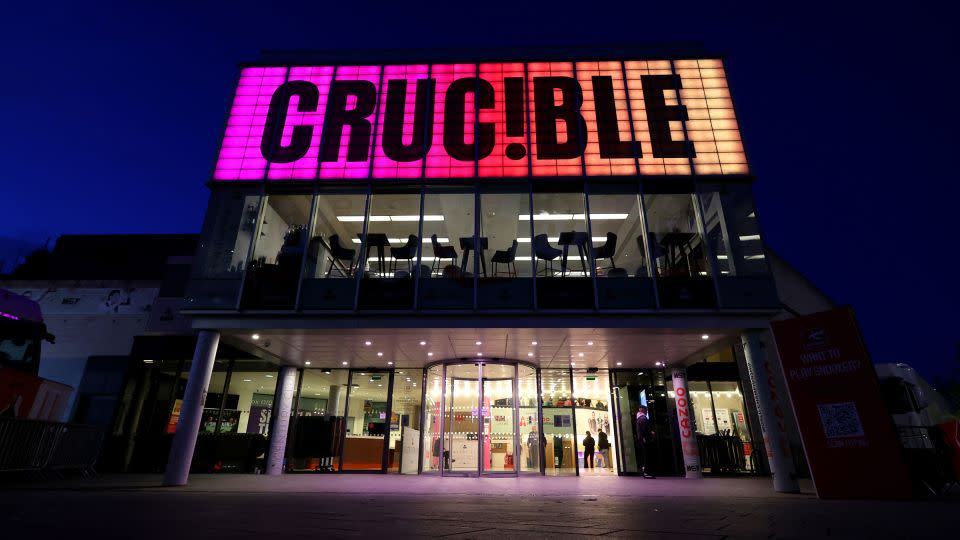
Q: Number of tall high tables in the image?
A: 4